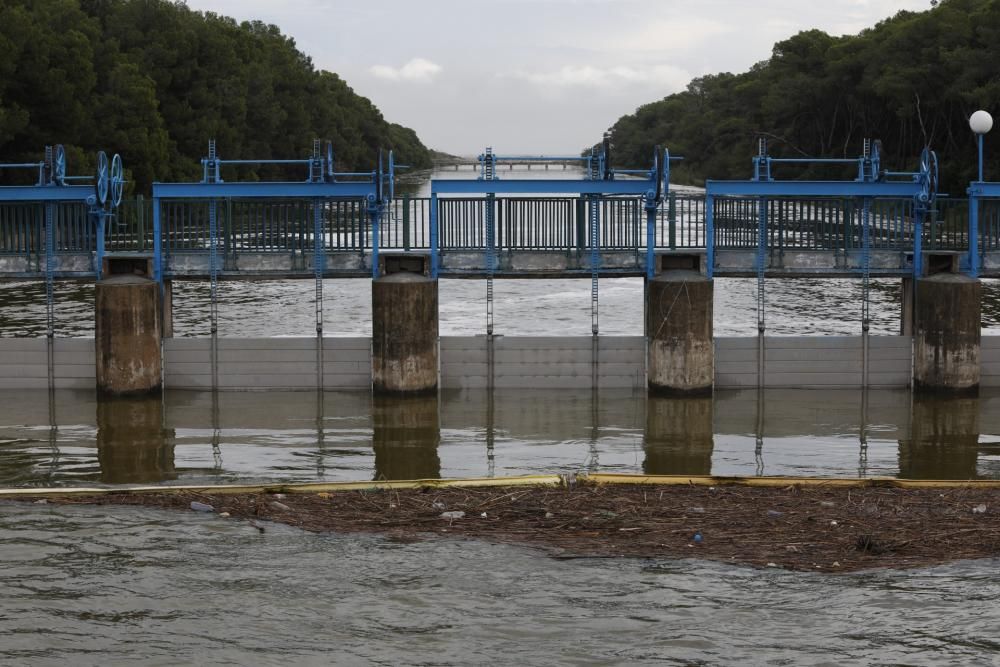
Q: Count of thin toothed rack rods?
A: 7